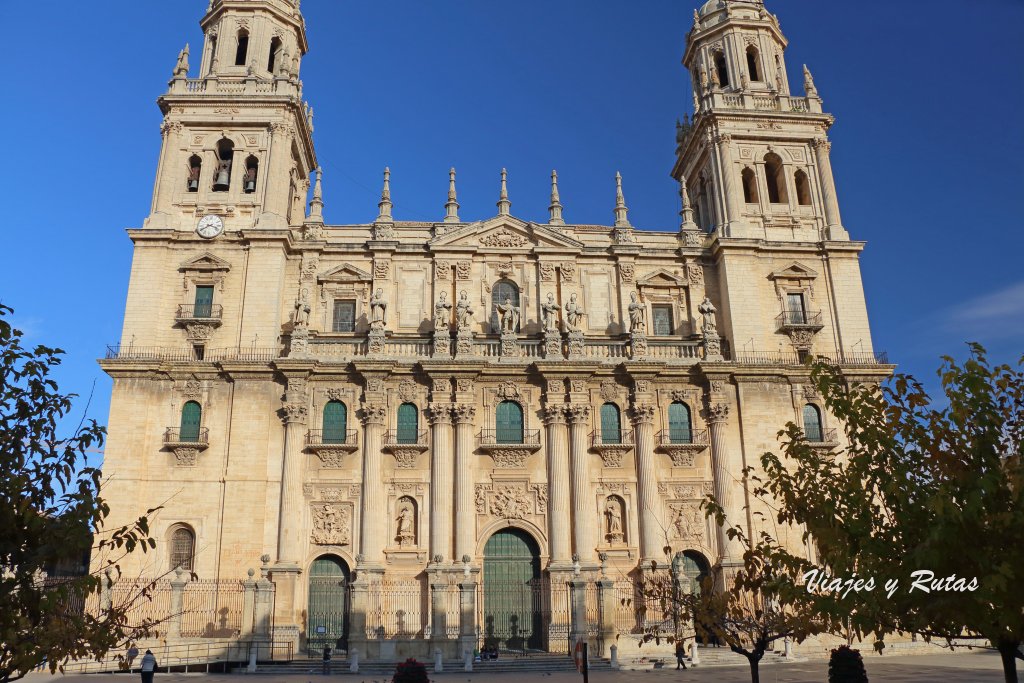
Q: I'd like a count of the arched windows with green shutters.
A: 7